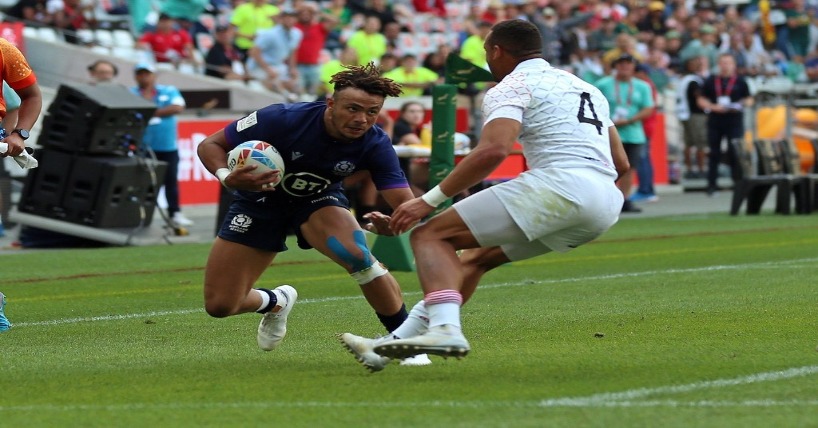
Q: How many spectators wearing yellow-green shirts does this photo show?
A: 5